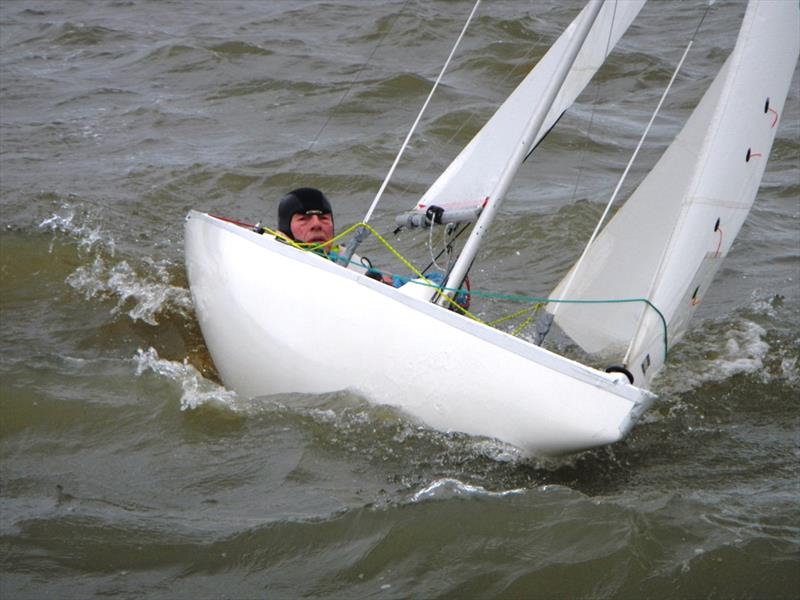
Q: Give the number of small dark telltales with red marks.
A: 4